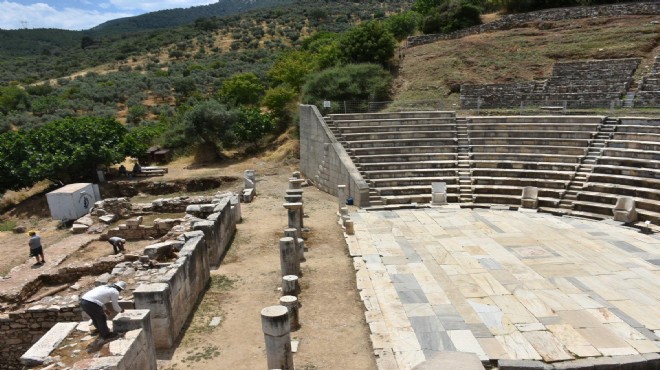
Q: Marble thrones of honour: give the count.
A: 3